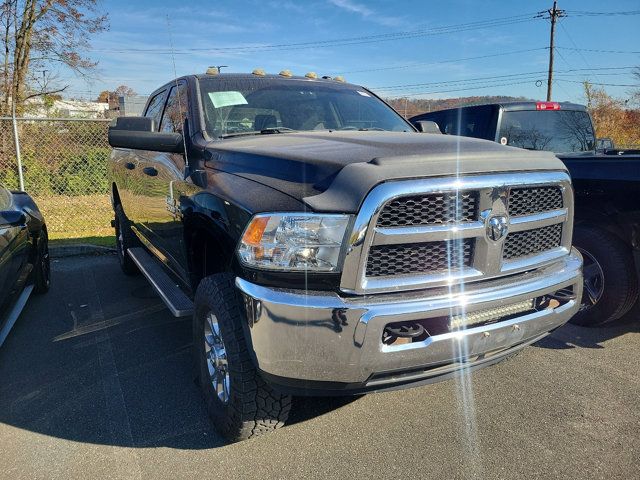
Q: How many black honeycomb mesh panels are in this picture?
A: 4